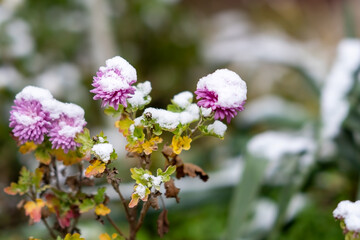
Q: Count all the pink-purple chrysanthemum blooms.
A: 4